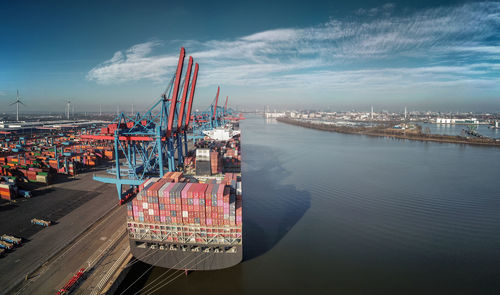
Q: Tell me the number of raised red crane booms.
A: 5